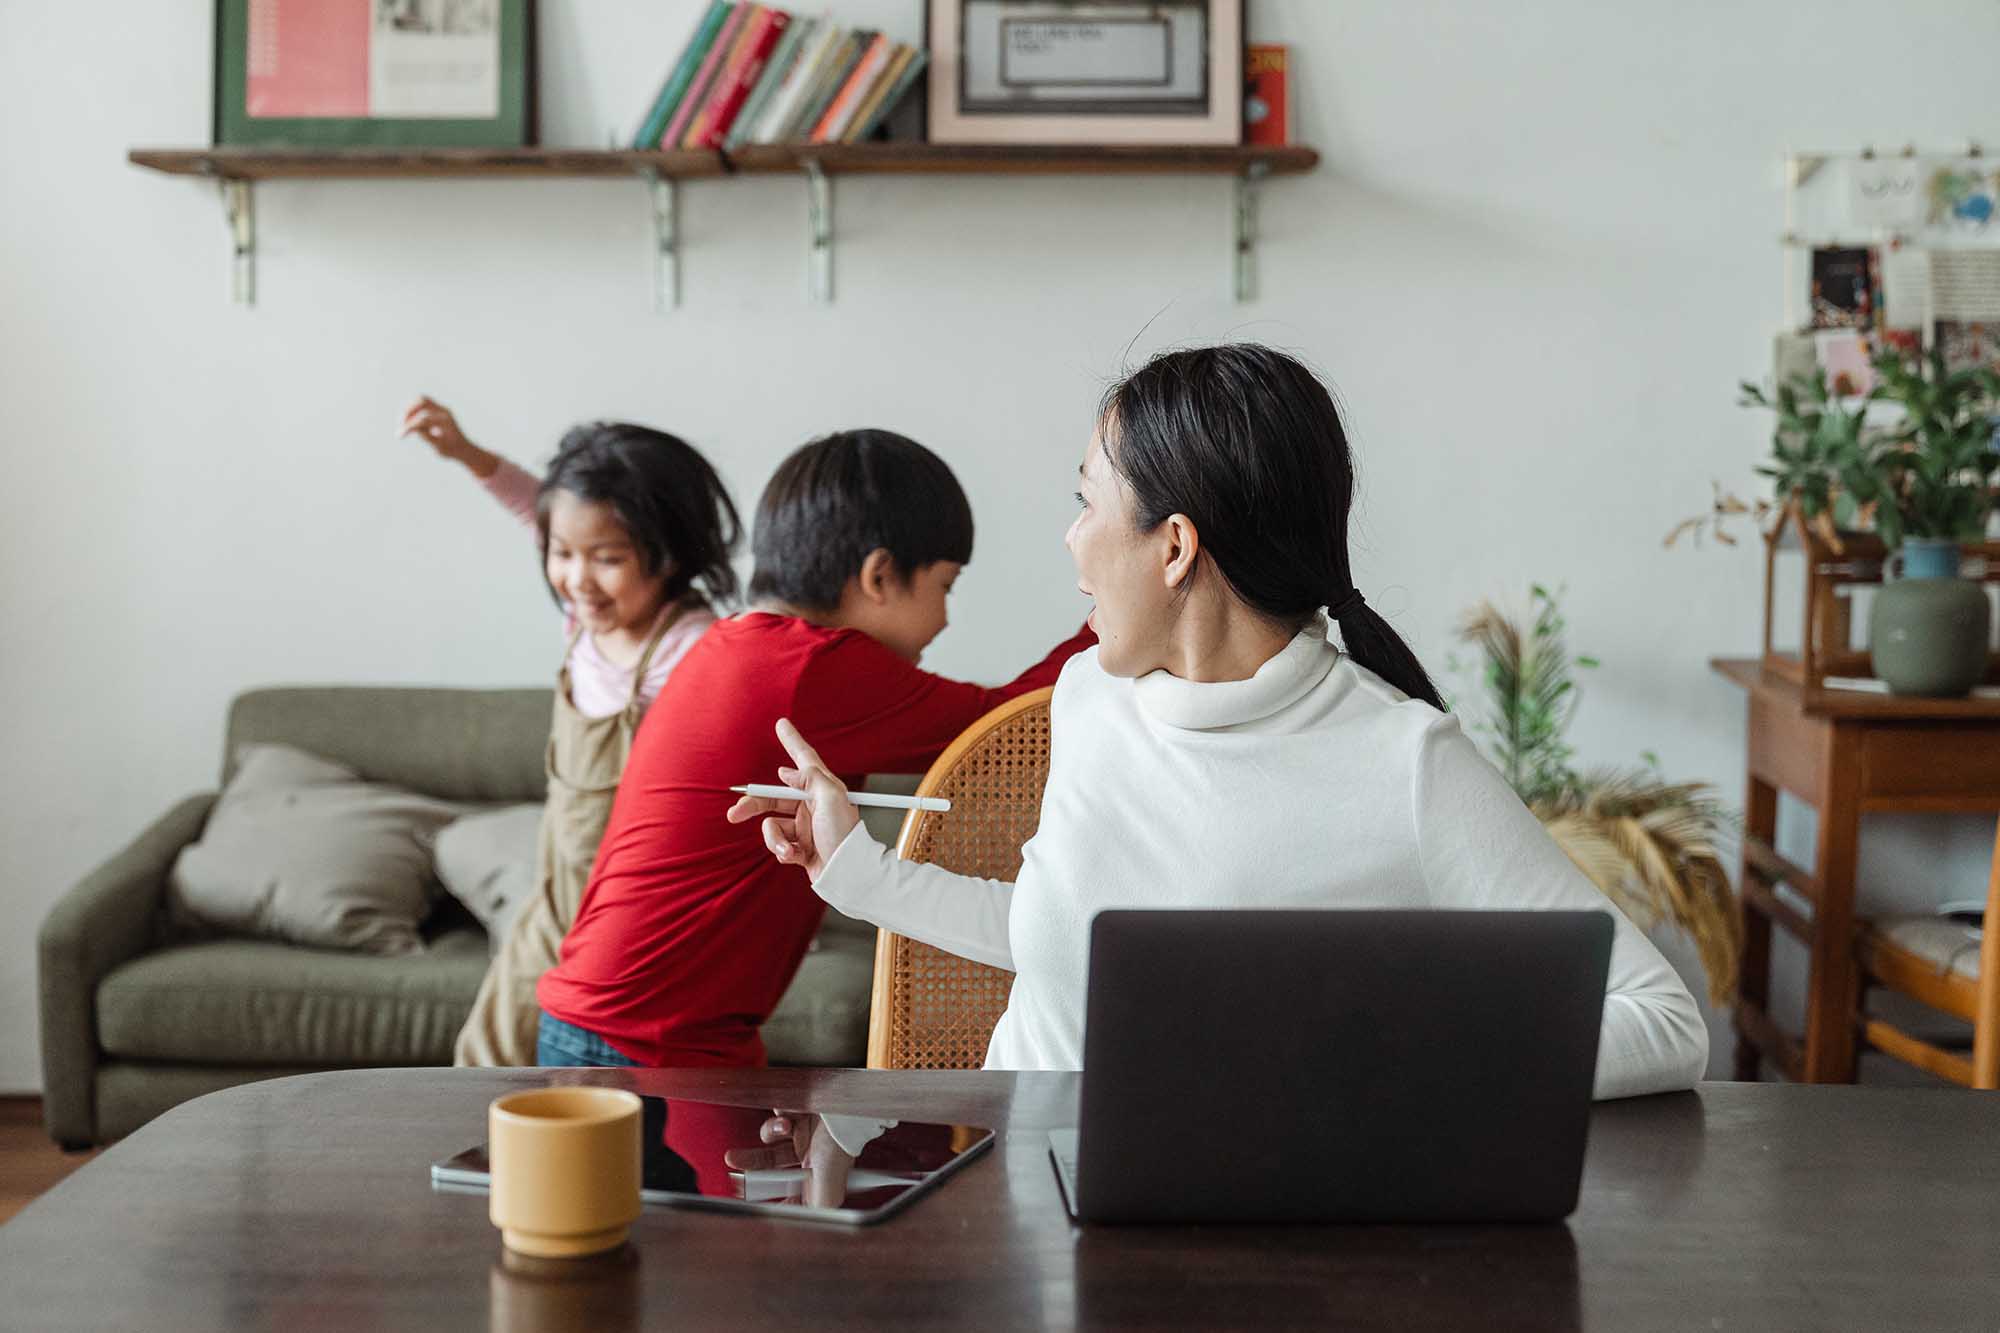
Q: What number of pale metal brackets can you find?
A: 4